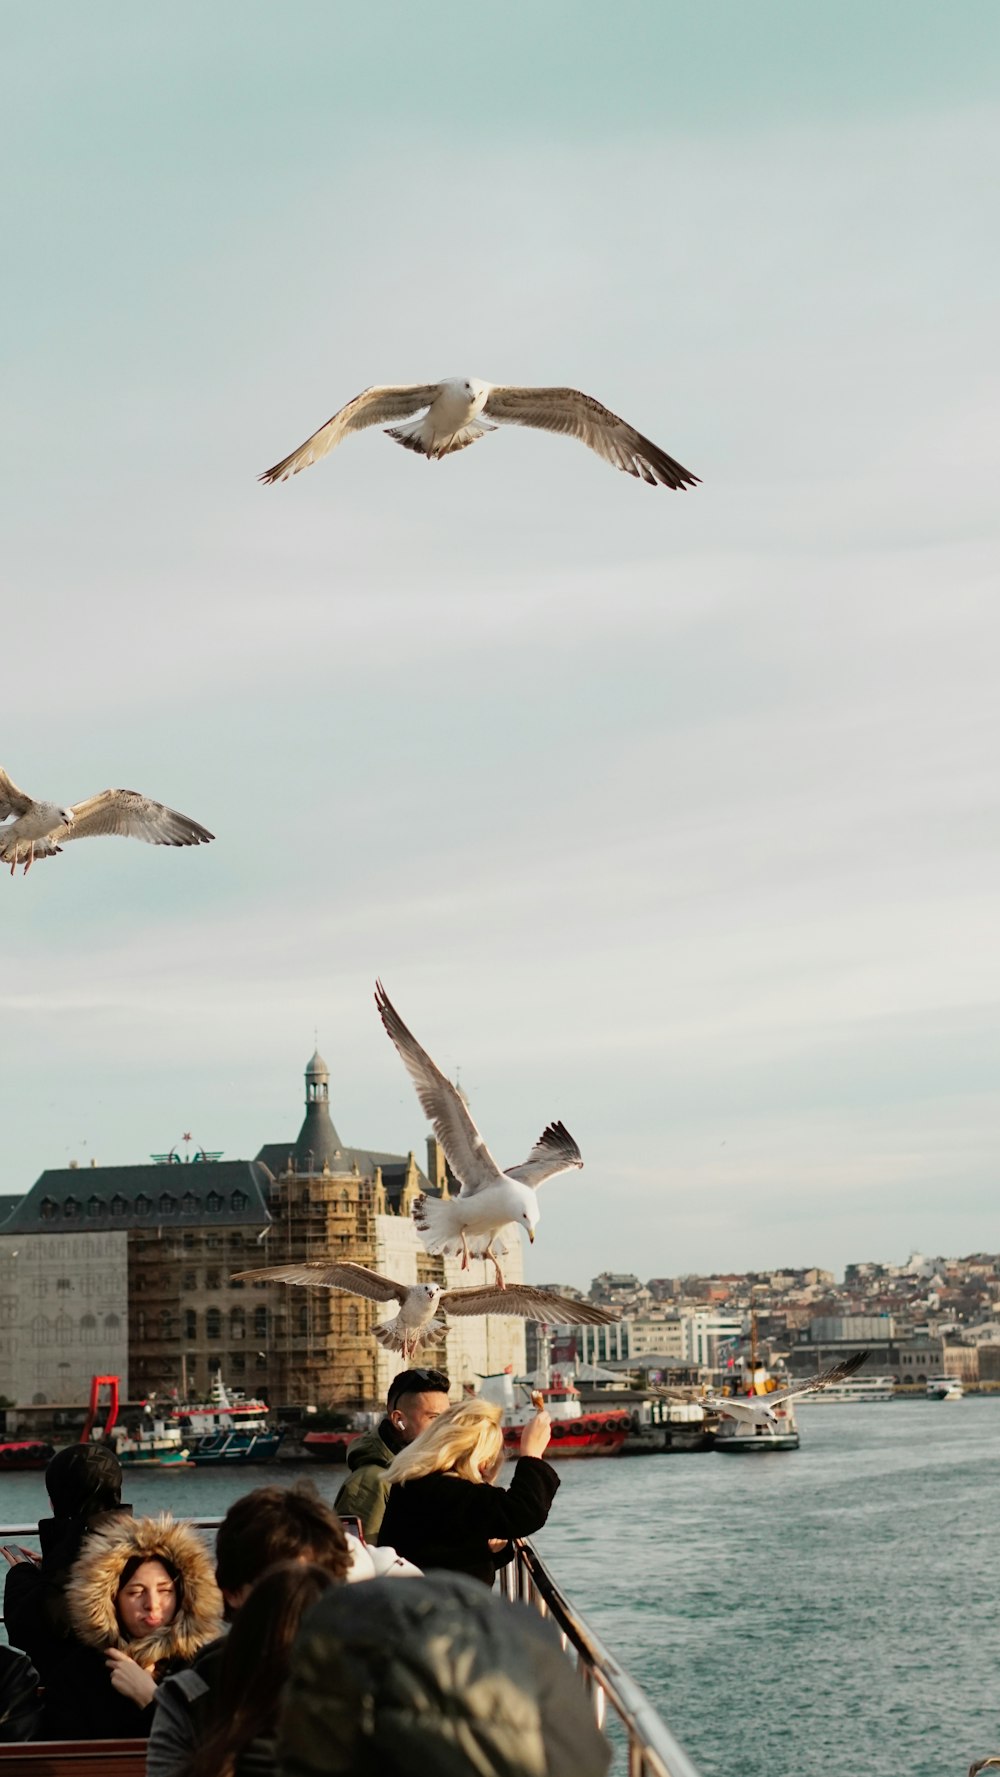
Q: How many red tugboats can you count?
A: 1